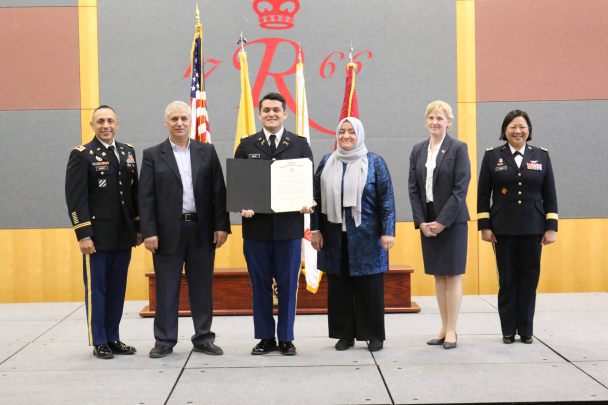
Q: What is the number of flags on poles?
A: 4